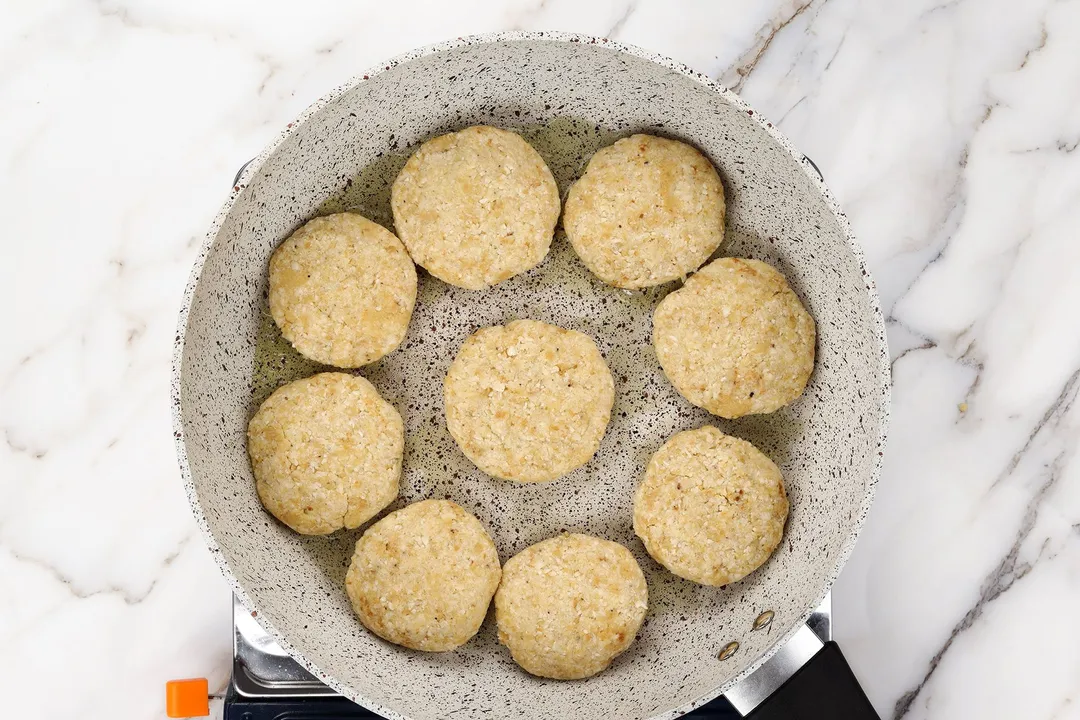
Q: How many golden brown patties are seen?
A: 9